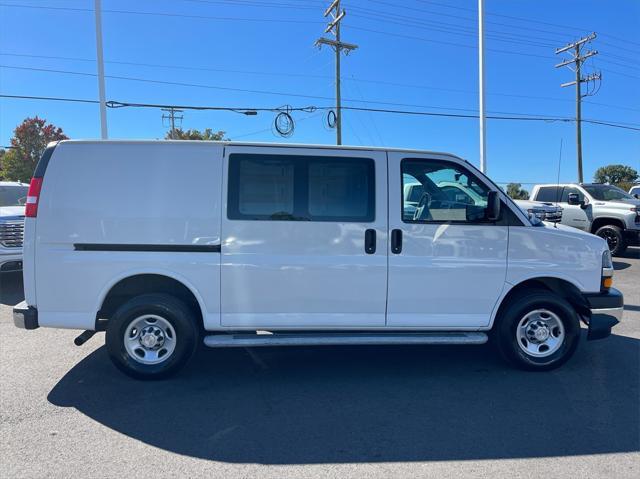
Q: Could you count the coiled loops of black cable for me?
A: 2